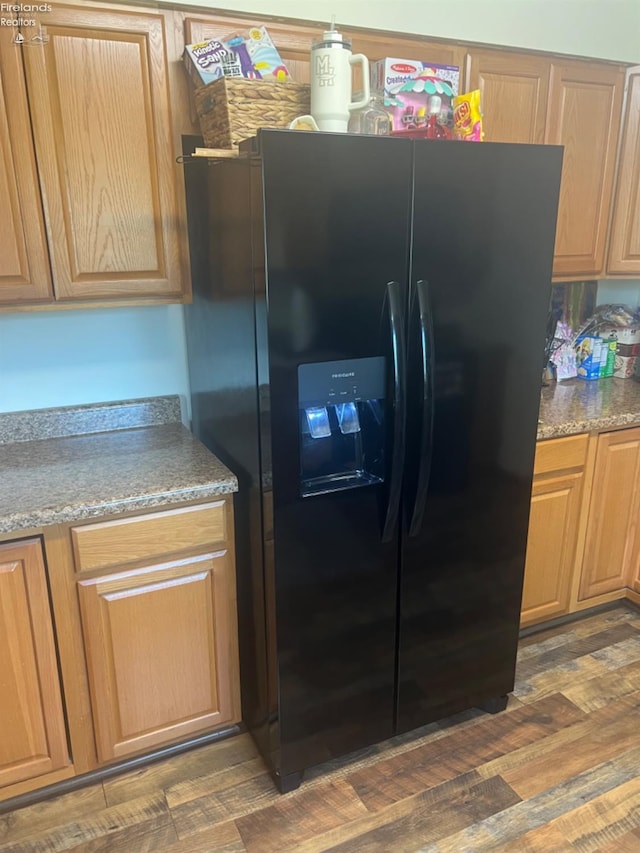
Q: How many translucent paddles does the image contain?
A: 2